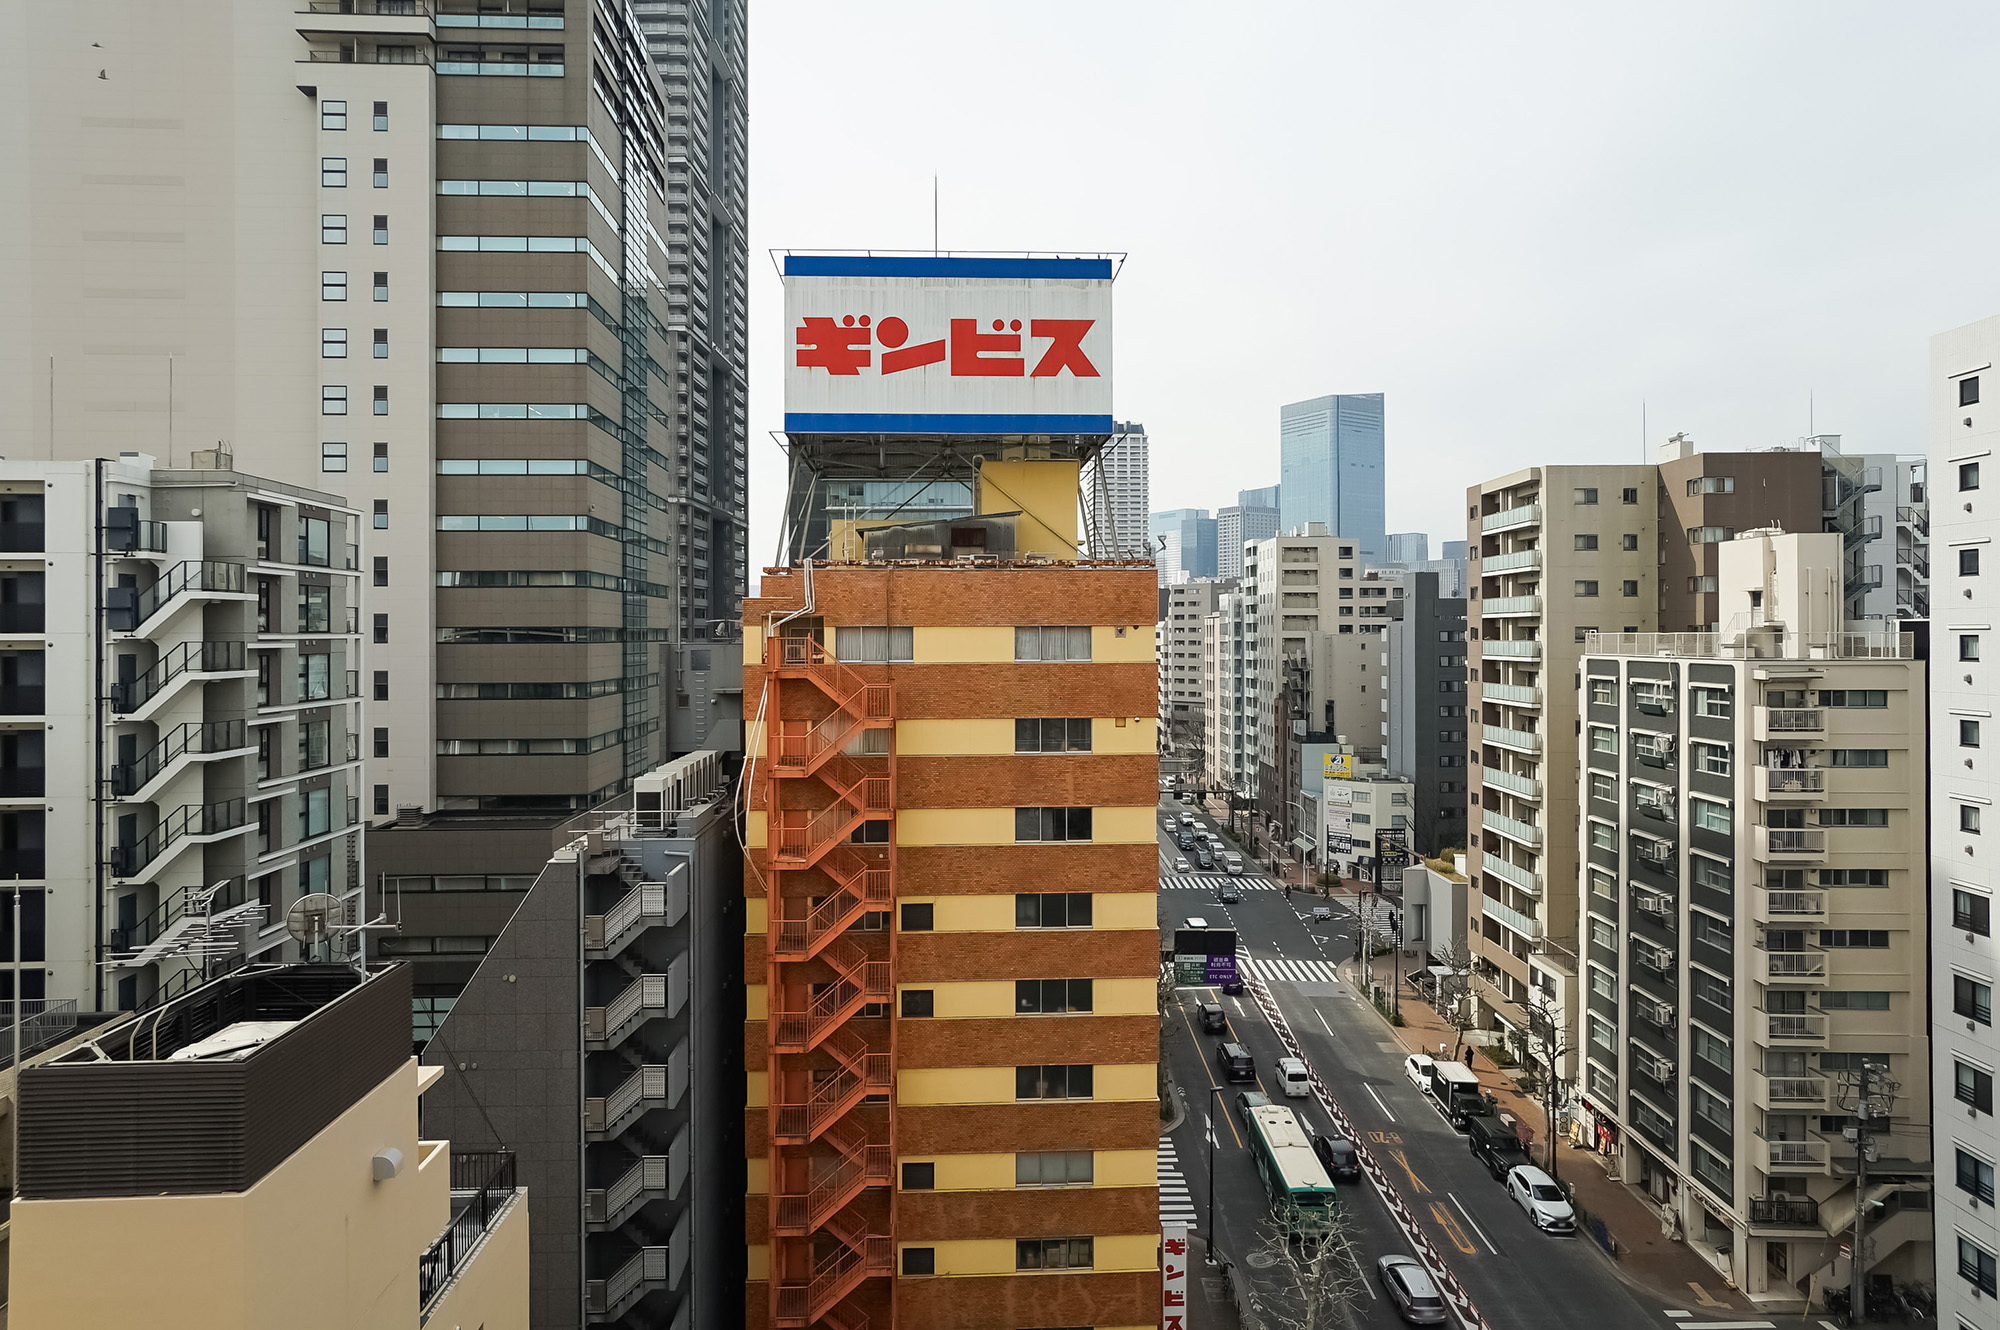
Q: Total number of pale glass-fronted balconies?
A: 10